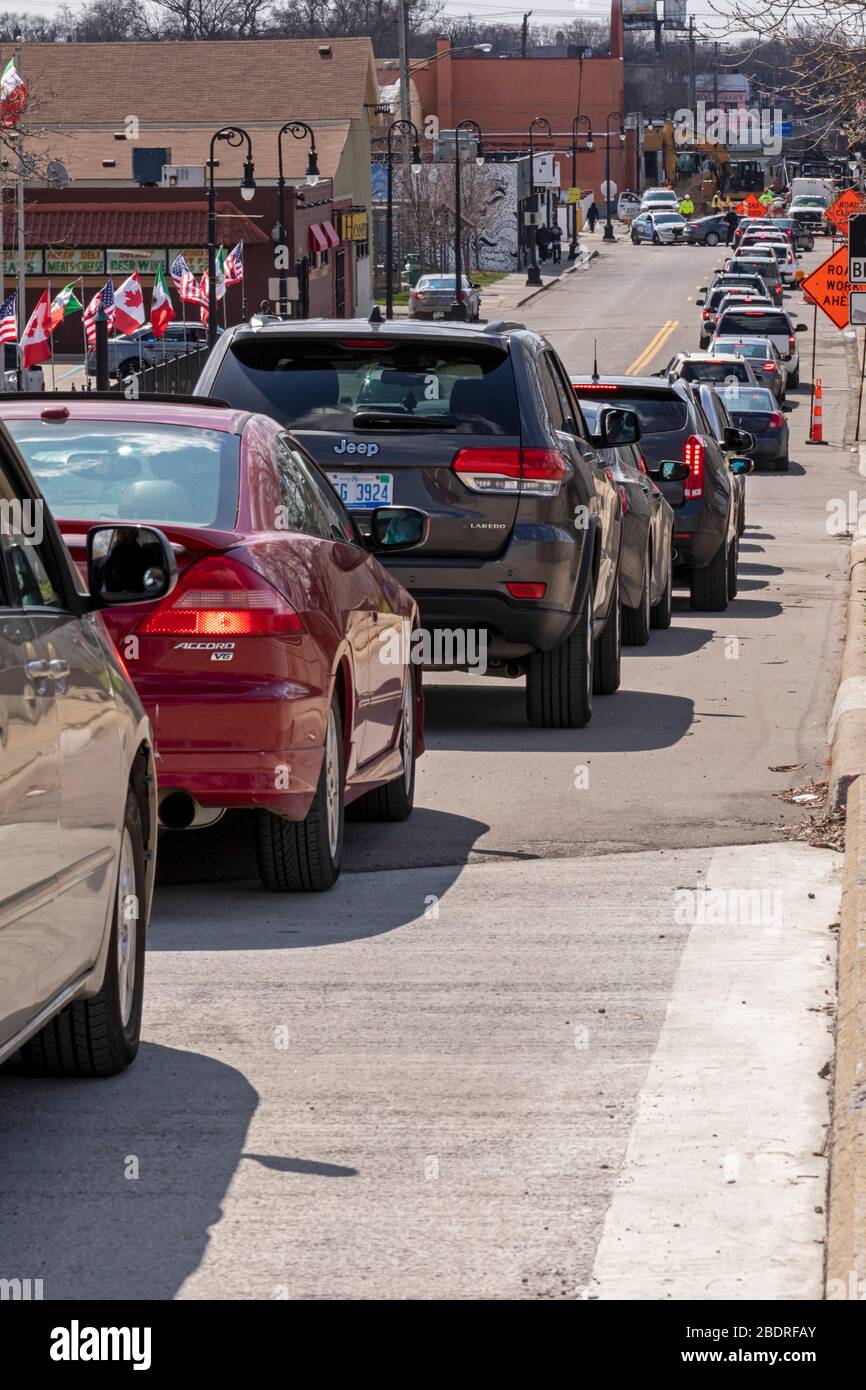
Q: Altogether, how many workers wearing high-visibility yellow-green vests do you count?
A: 3